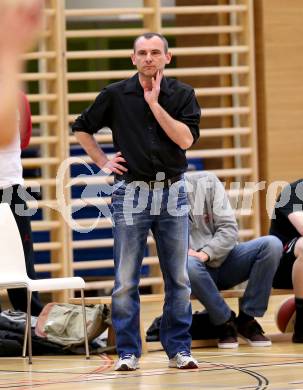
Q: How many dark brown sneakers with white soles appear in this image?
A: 2